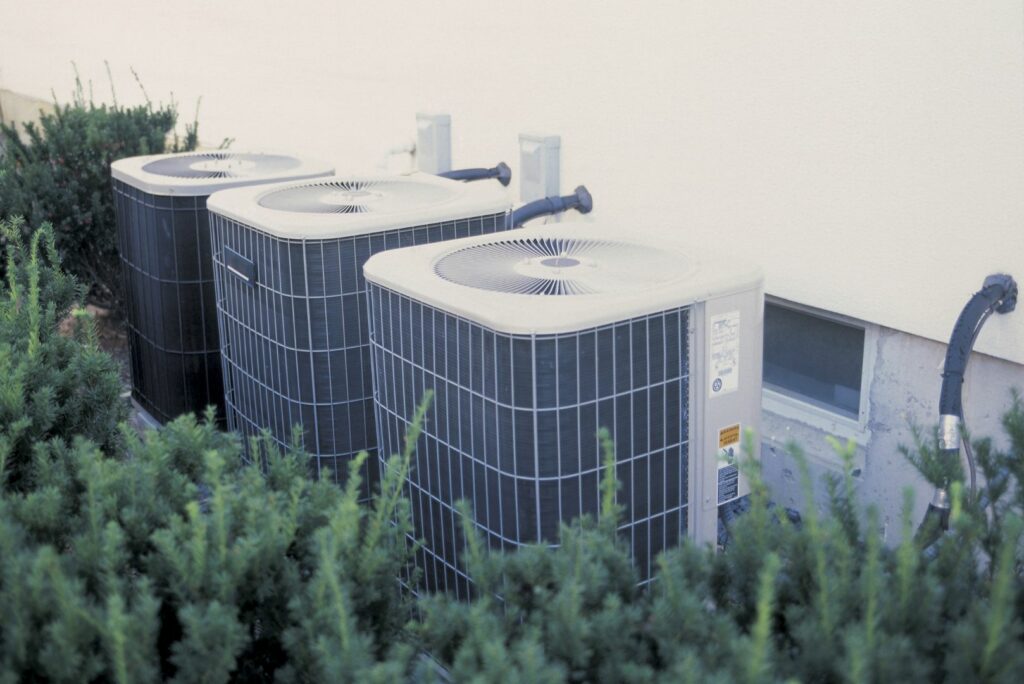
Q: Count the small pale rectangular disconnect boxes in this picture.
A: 2